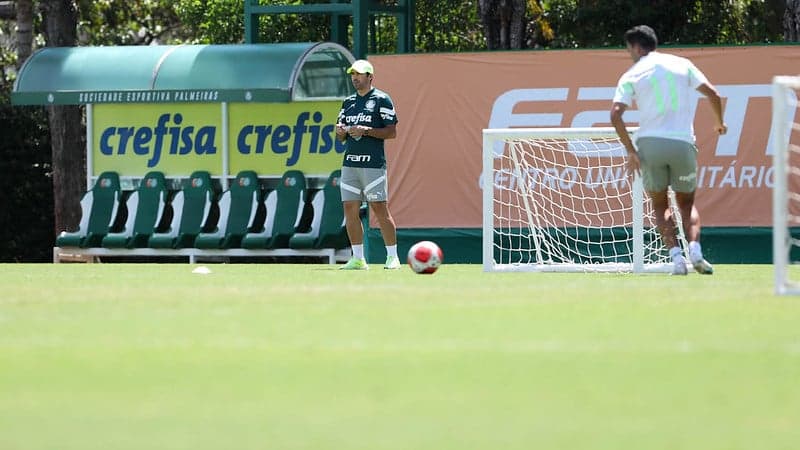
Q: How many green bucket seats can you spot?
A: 6